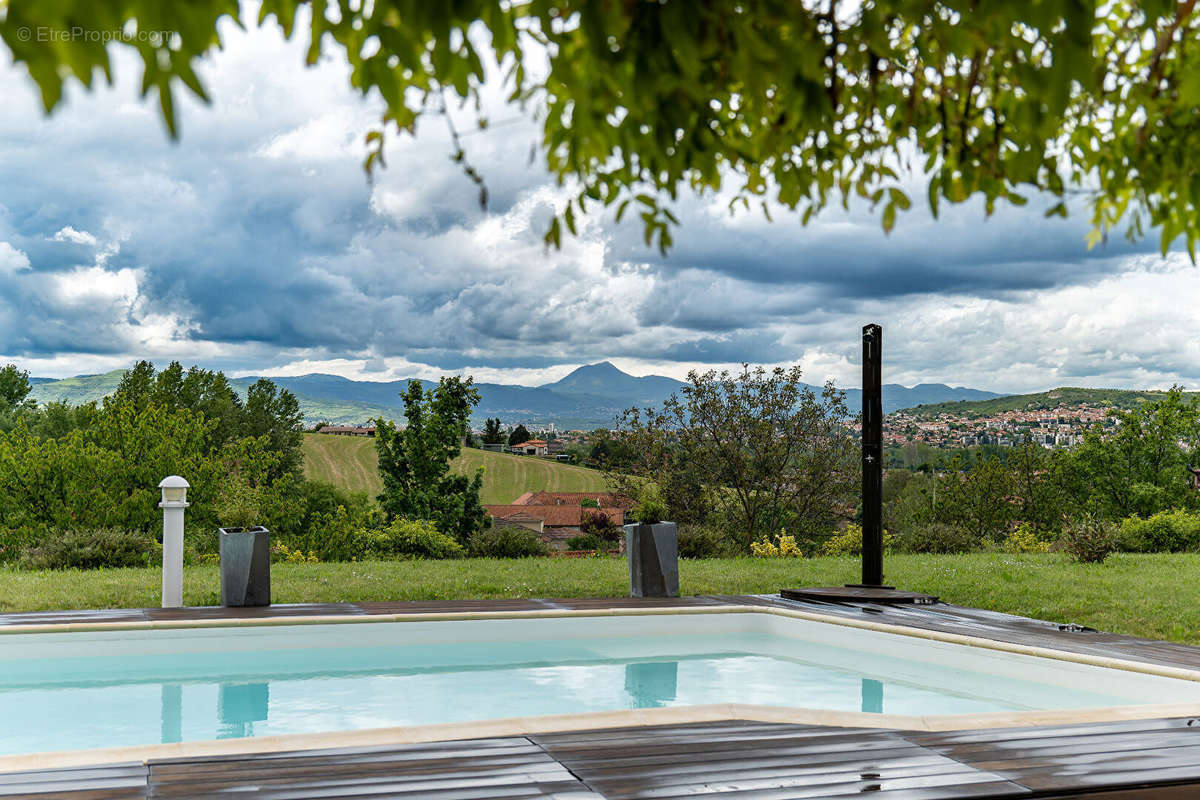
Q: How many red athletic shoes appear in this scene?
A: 0